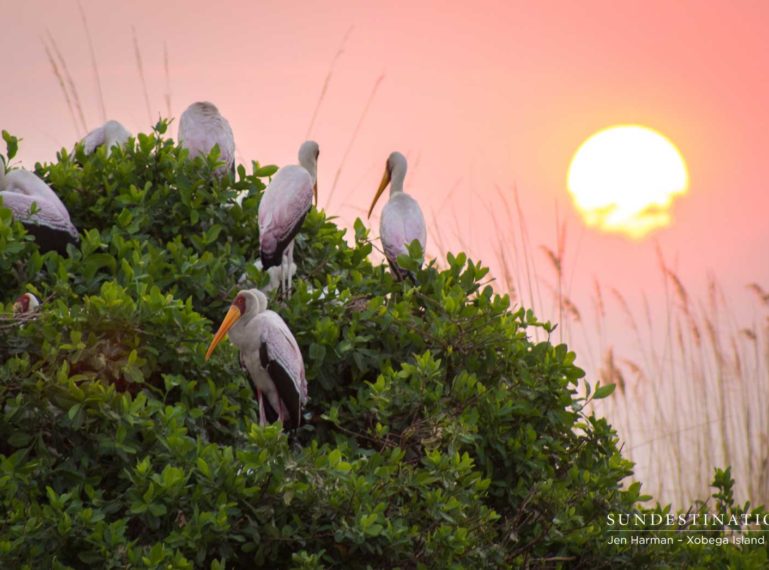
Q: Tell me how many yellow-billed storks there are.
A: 7